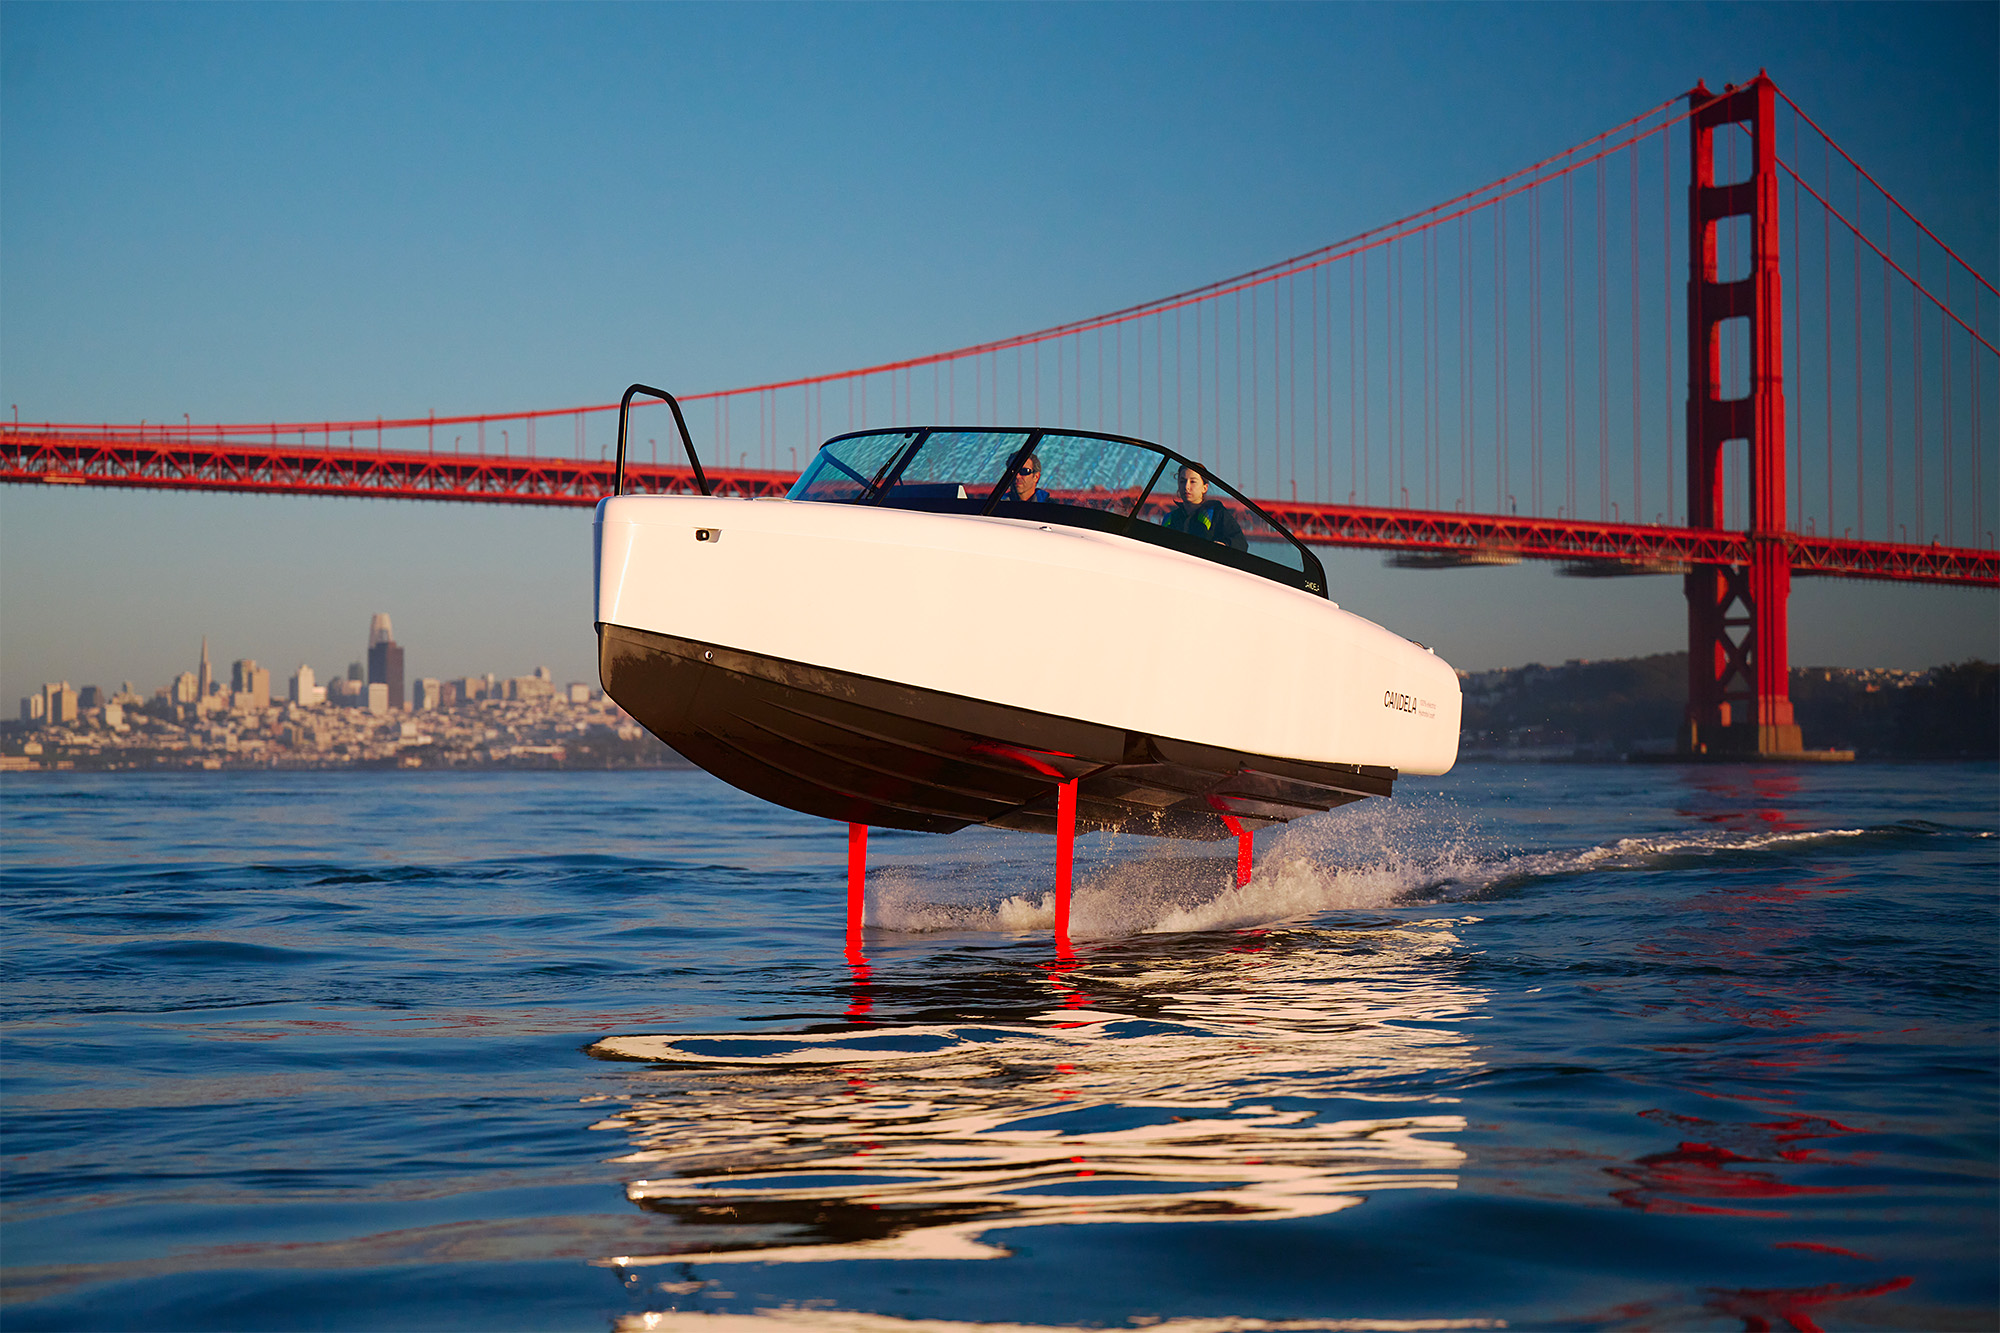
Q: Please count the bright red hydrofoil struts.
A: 3